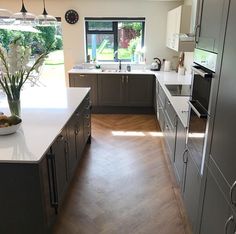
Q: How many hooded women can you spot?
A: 0